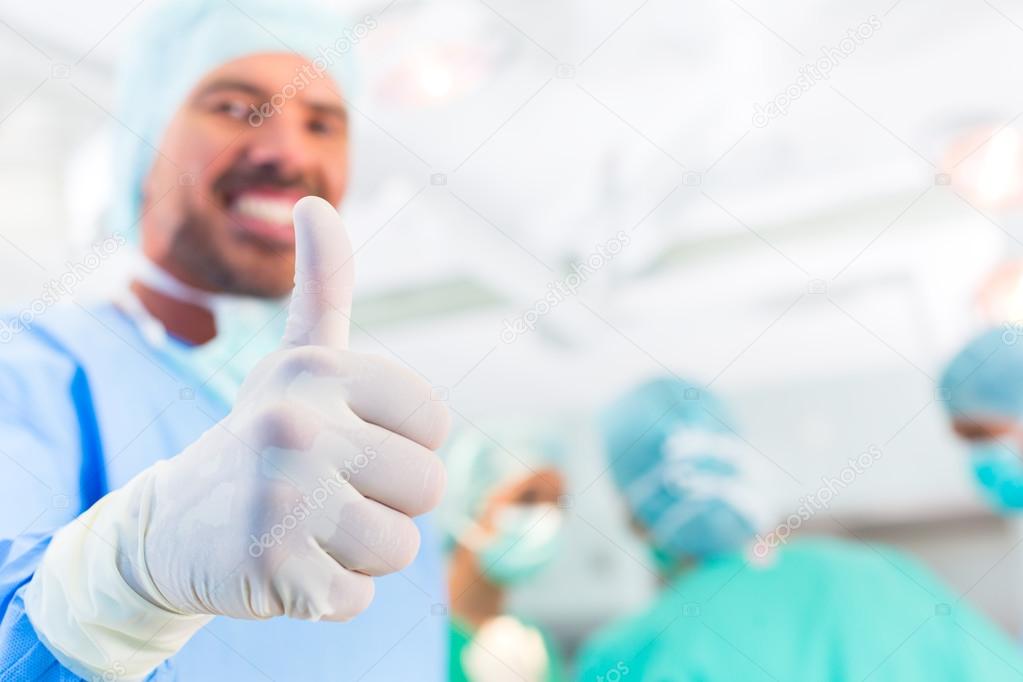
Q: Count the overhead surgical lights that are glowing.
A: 3